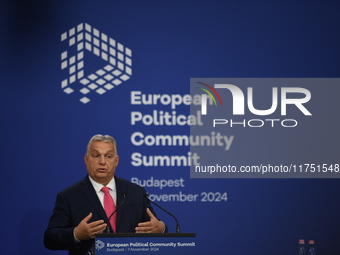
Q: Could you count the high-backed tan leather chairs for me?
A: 0